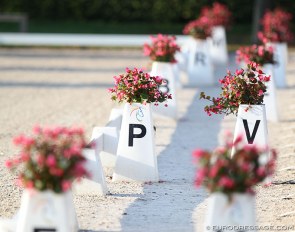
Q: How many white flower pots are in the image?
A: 9